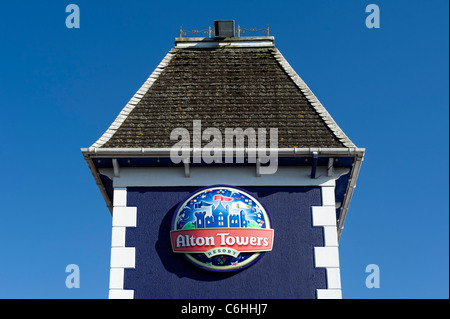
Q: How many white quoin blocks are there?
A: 12